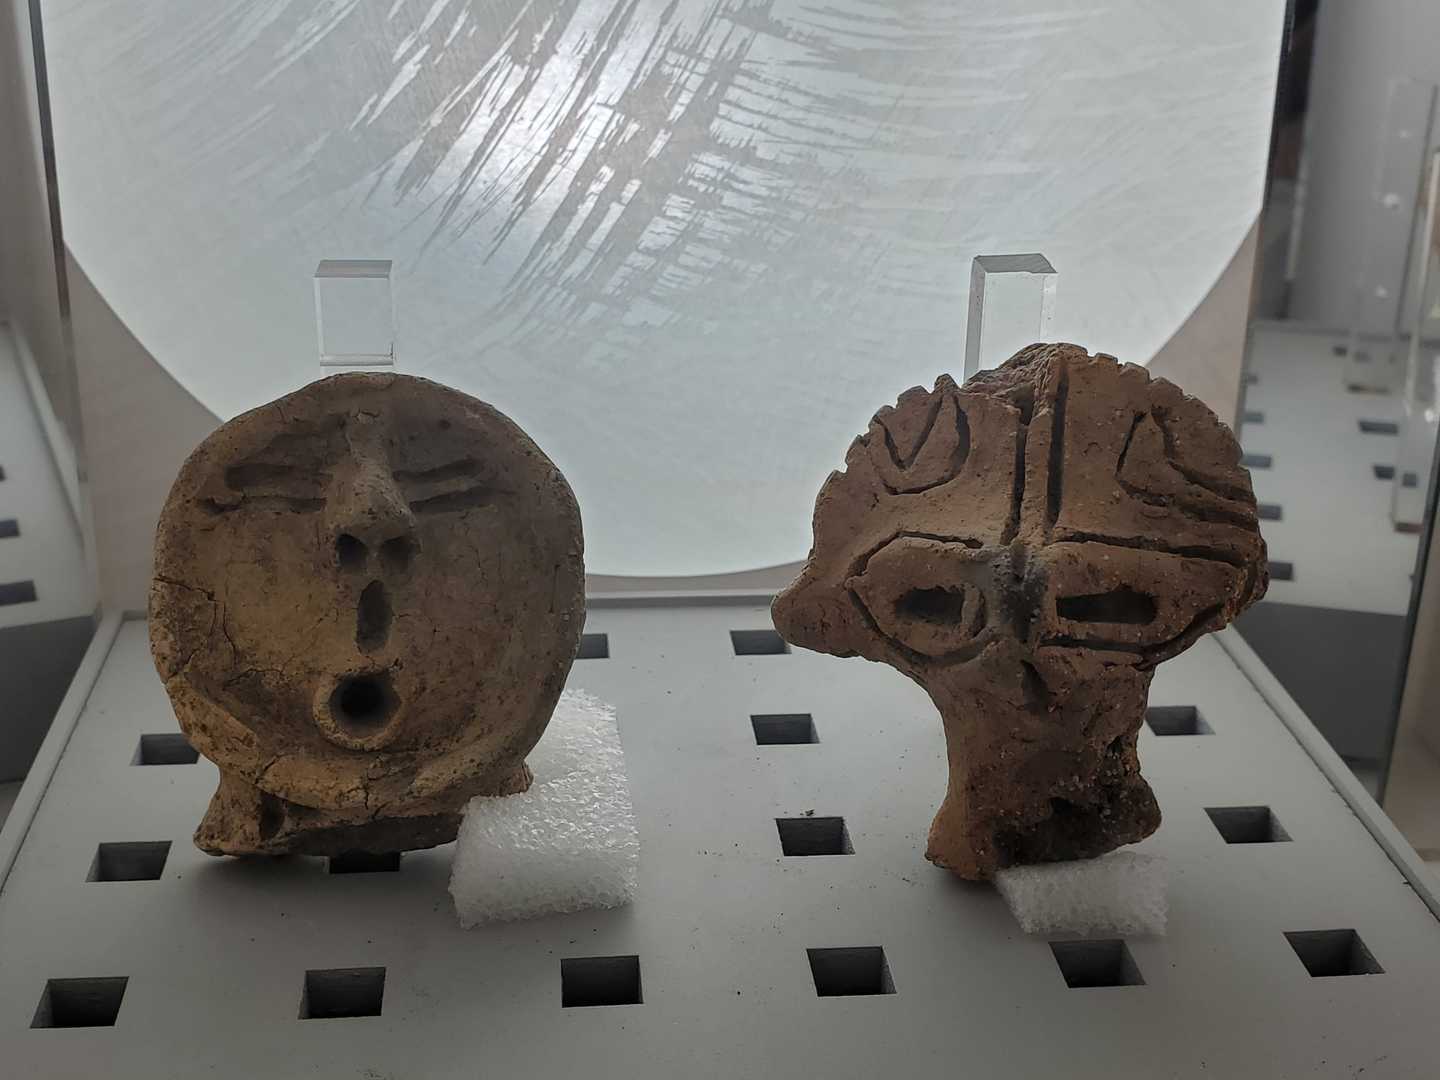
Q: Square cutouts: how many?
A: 15